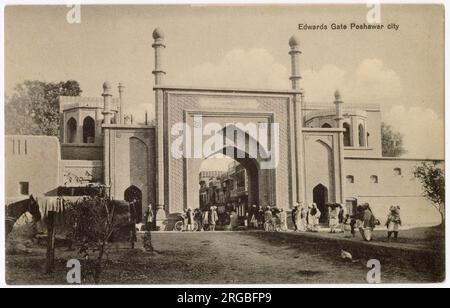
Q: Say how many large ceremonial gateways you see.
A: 1